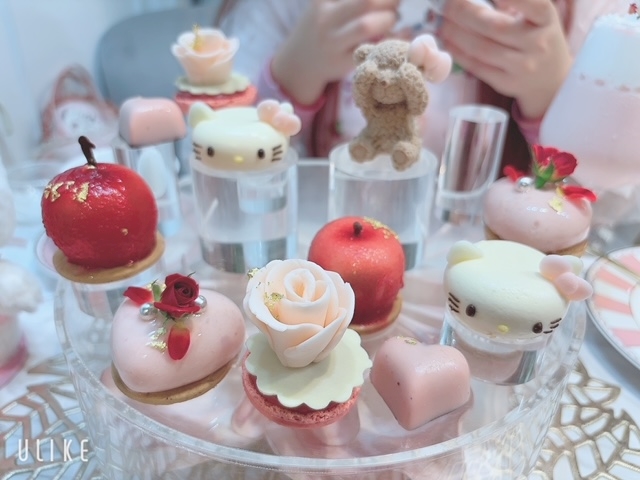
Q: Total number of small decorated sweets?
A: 11